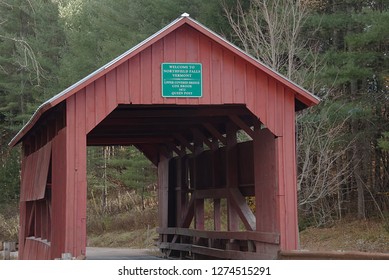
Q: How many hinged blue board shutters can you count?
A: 0